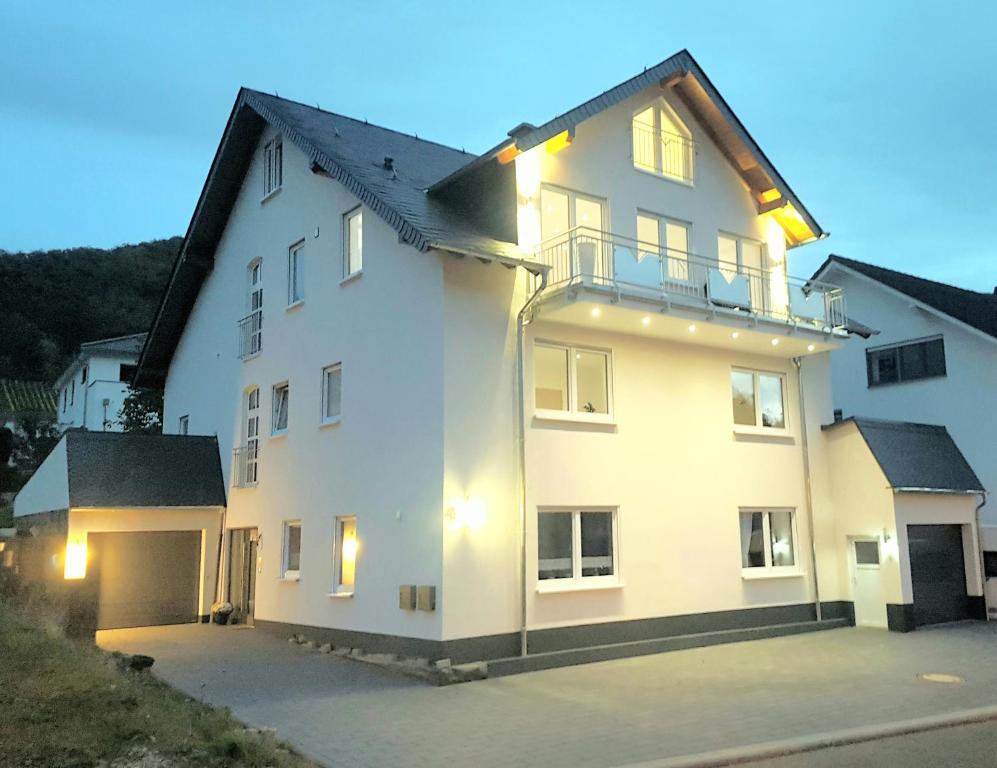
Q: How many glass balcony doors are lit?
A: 3